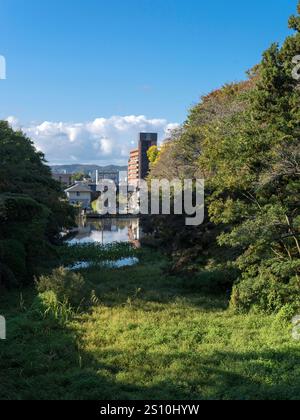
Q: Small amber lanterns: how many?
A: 0